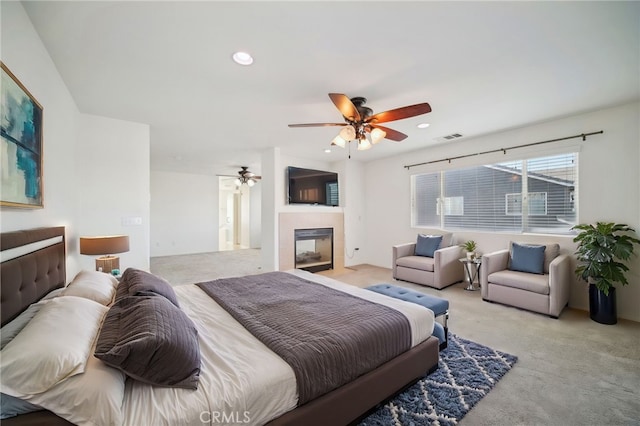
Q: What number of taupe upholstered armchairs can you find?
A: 2